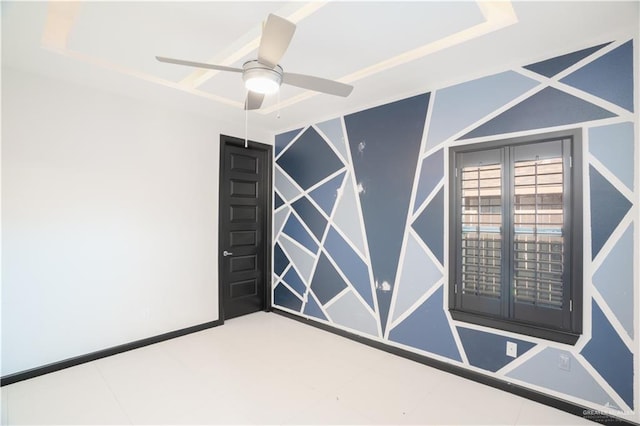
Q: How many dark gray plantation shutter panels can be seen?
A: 2